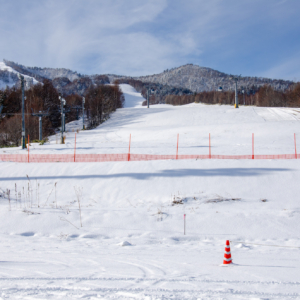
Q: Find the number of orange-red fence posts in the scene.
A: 7